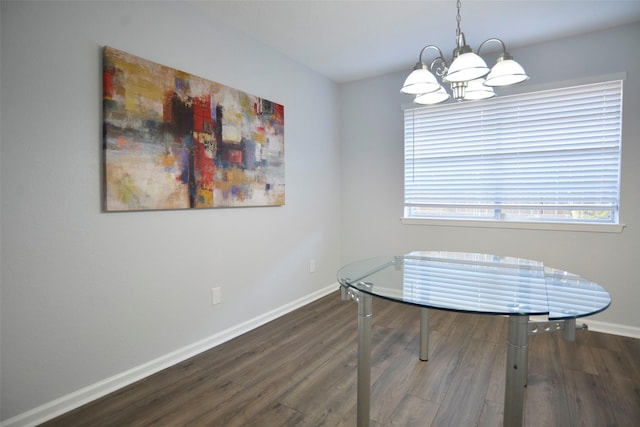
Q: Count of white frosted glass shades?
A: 5